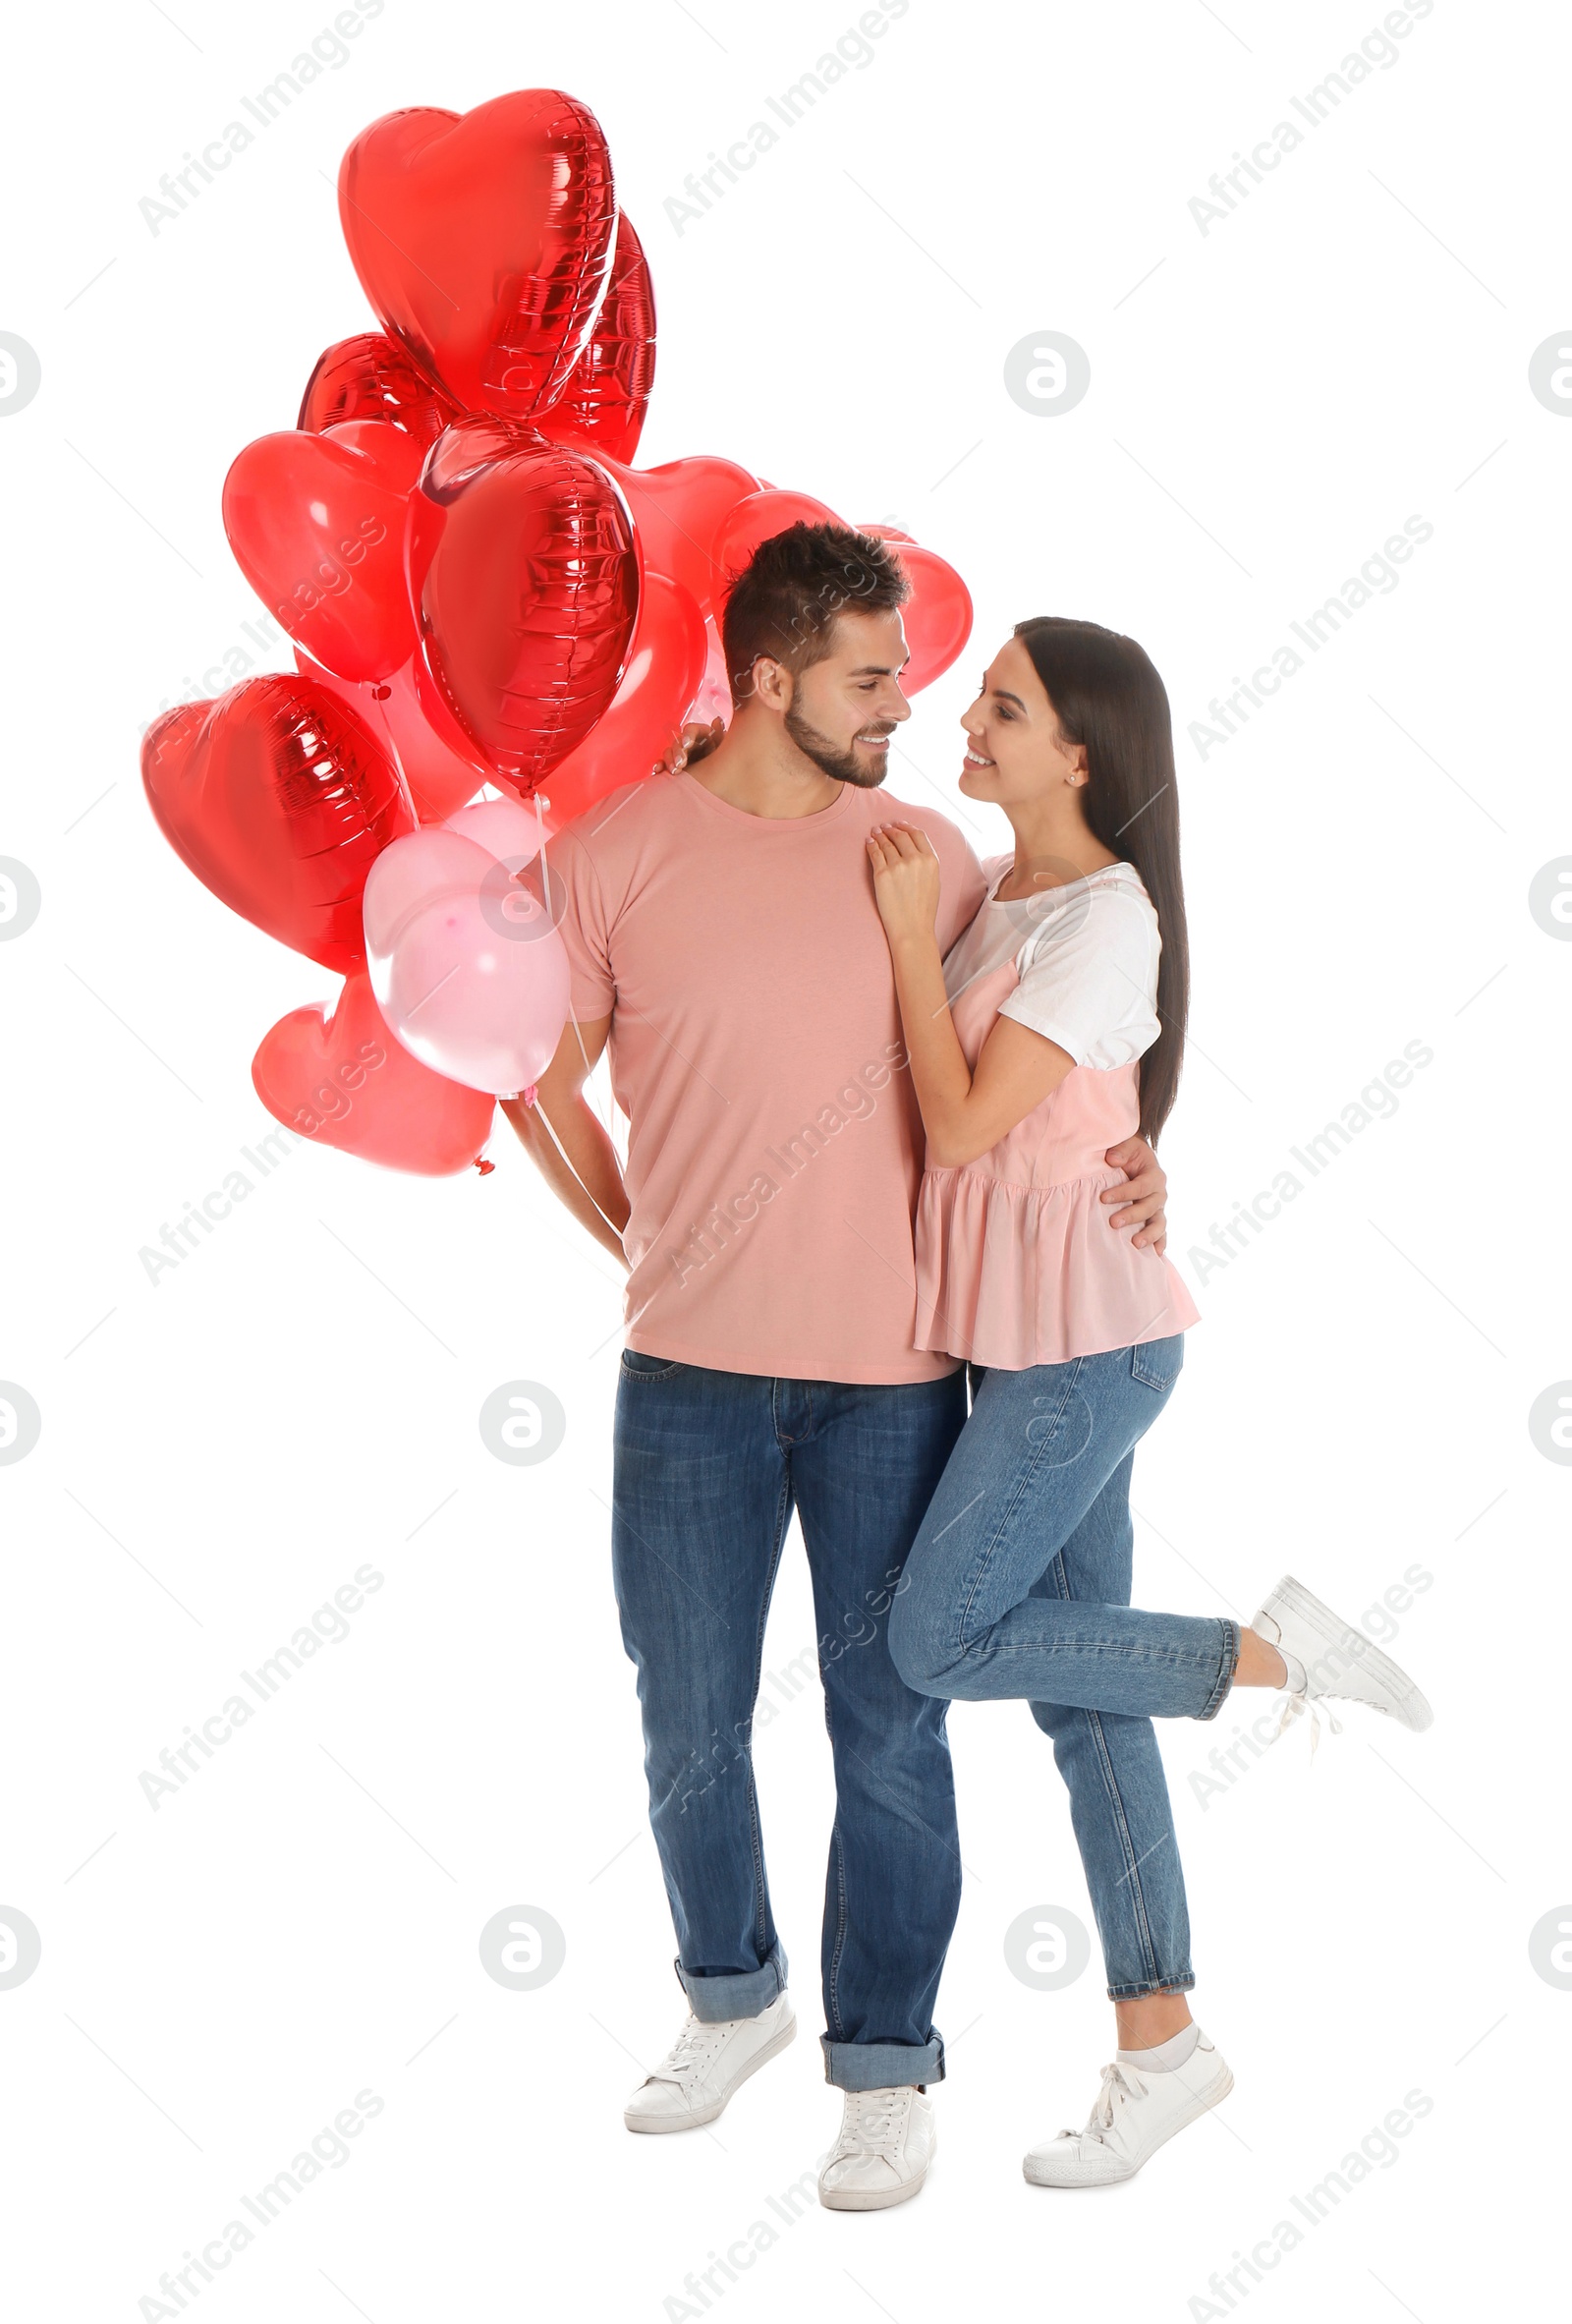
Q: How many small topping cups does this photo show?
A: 0